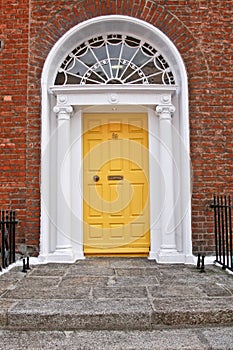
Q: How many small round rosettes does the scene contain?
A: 3